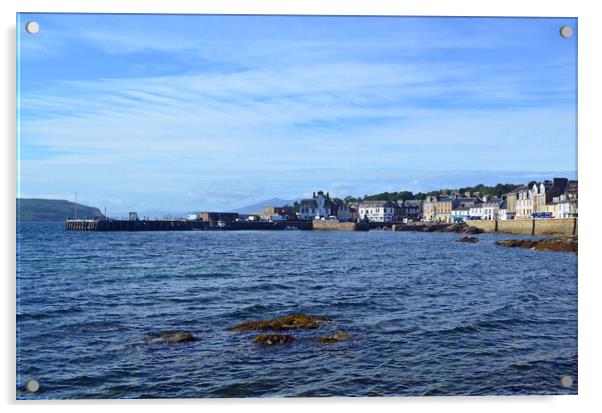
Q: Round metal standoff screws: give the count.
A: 4